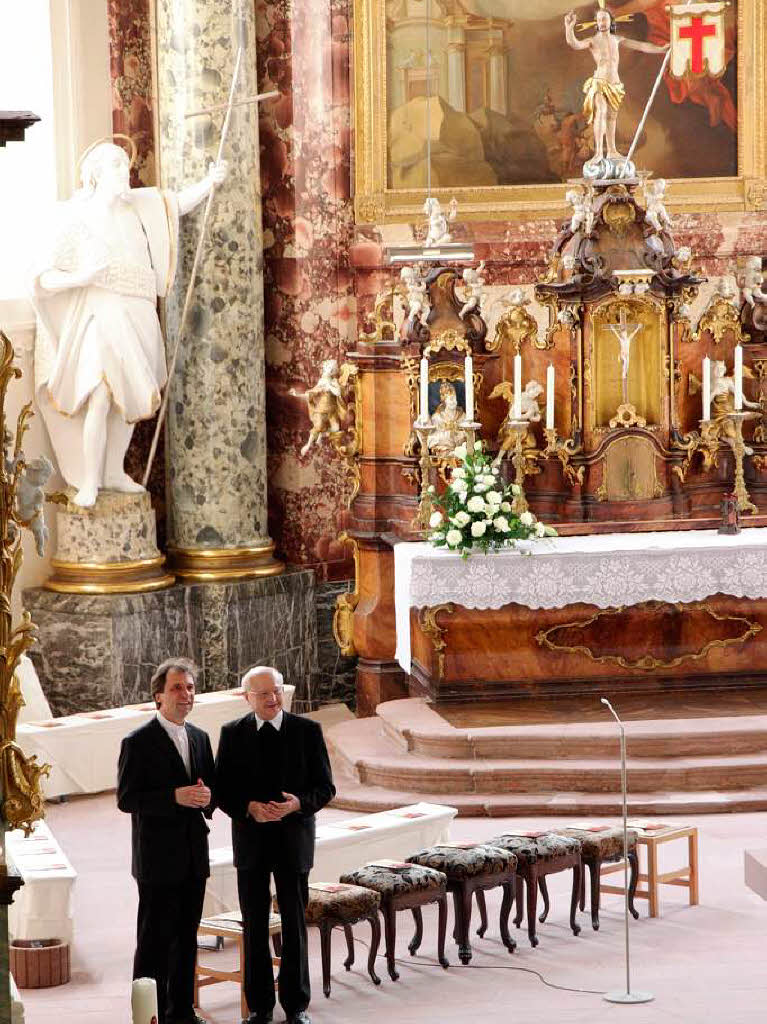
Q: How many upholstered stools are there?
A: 5